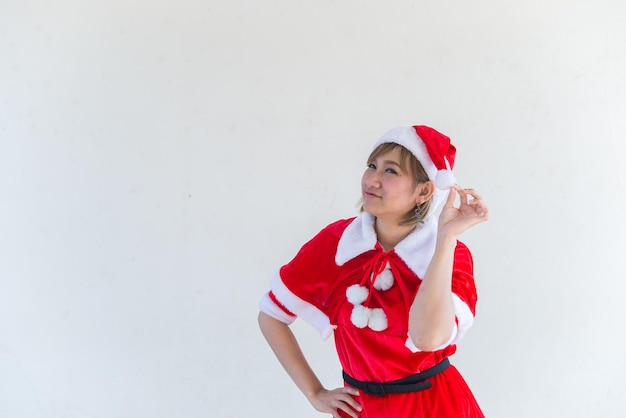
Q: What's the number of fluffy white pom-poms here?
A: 5